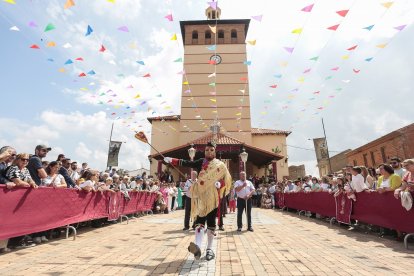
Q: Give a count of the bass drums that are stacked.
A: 0